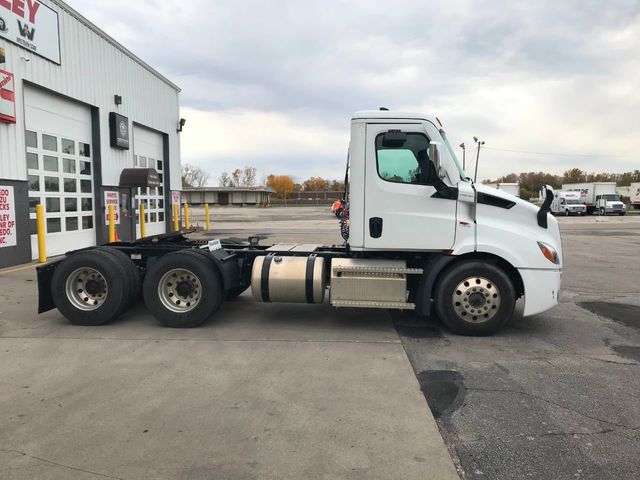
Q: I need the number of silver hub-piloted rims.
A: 3